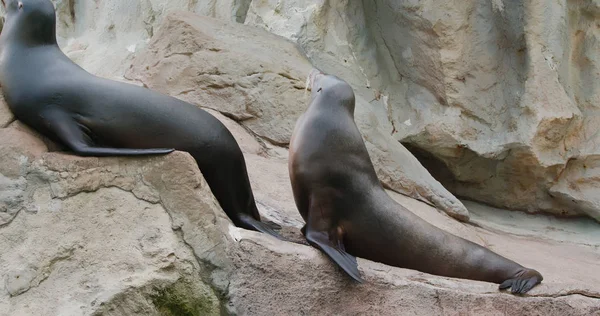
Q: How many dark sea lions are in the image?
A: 2